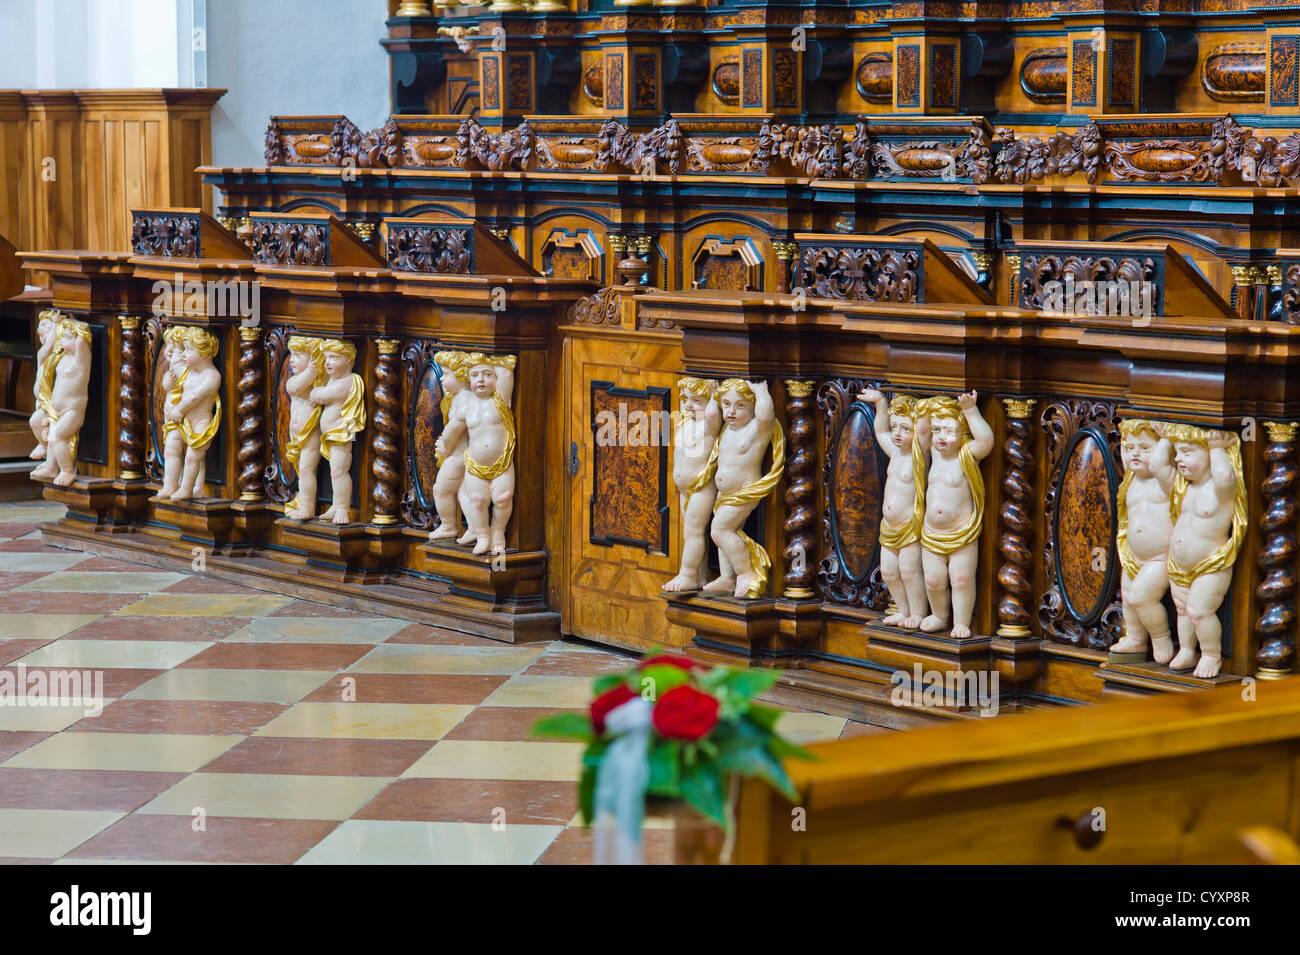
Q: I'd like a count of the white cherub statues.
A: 14